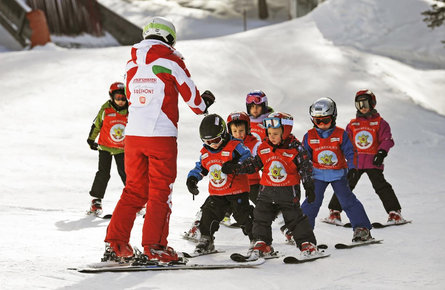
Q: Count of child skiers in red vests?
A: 7